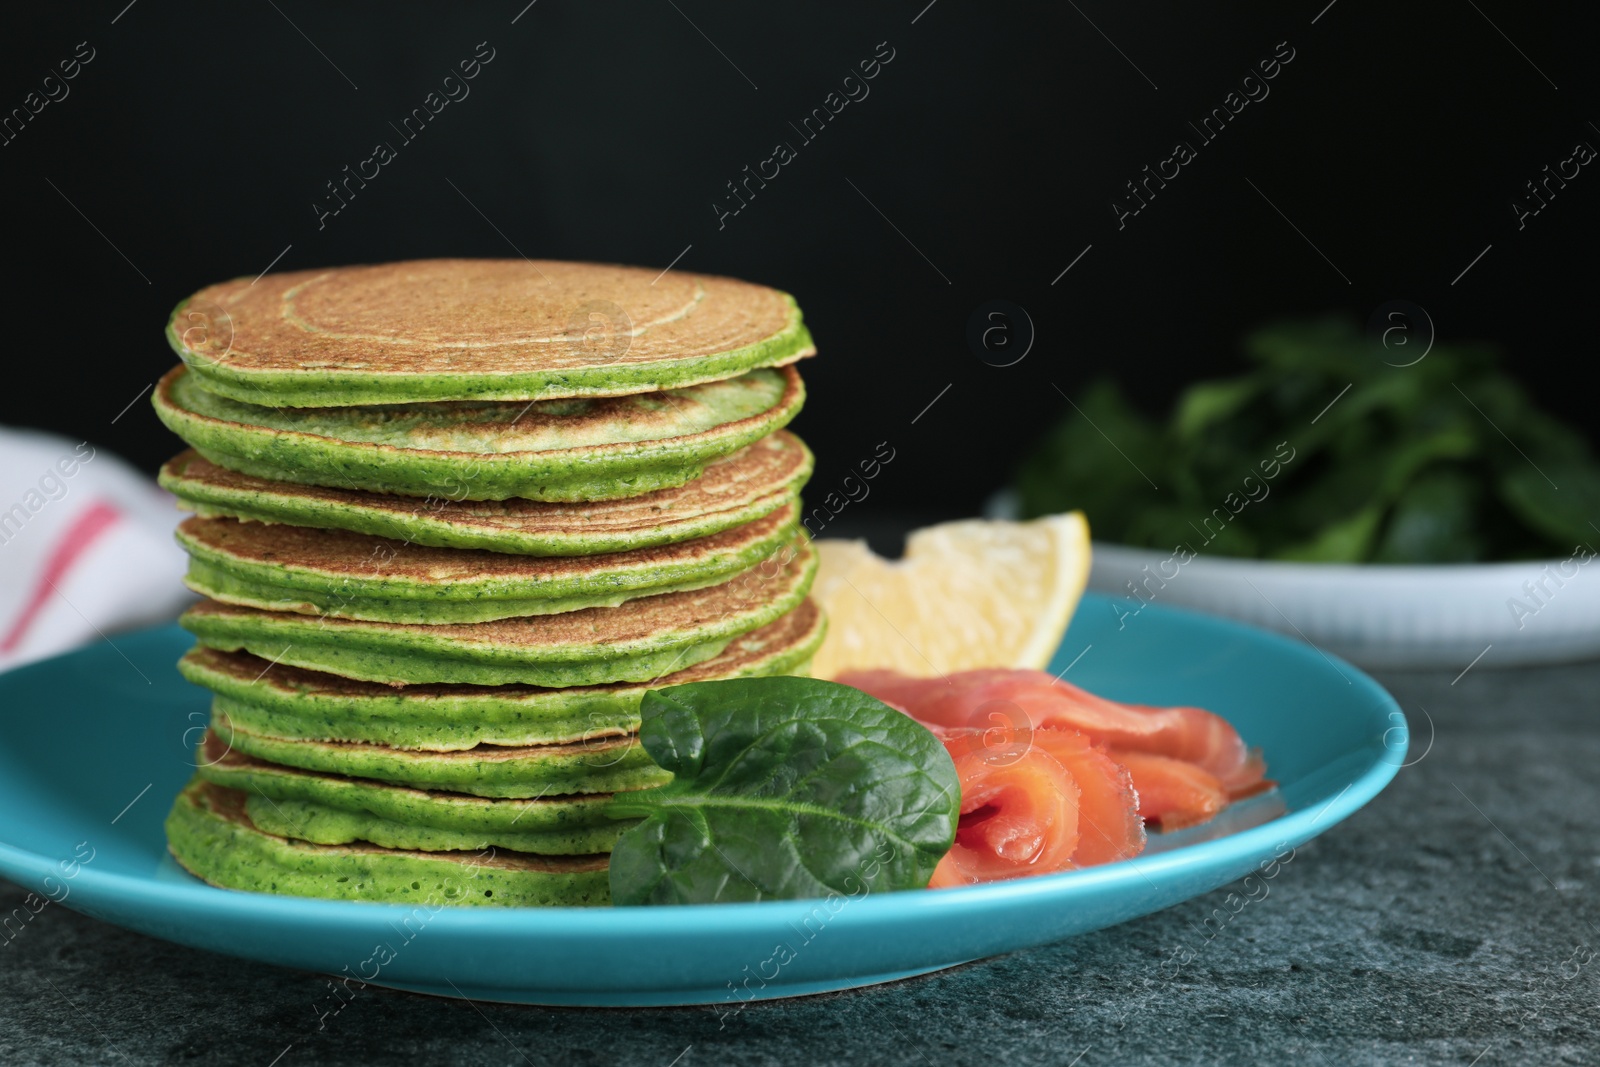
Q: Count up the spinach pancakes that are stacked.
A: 9